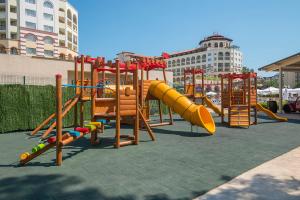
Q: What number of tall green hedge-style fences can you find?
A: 1